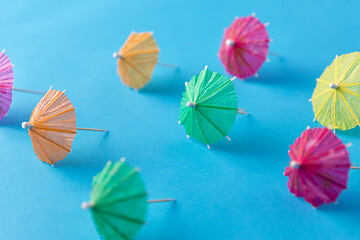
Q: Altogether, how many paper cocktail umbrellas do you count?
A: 8